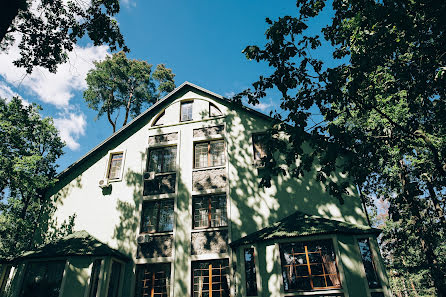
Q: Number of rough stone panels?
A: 6